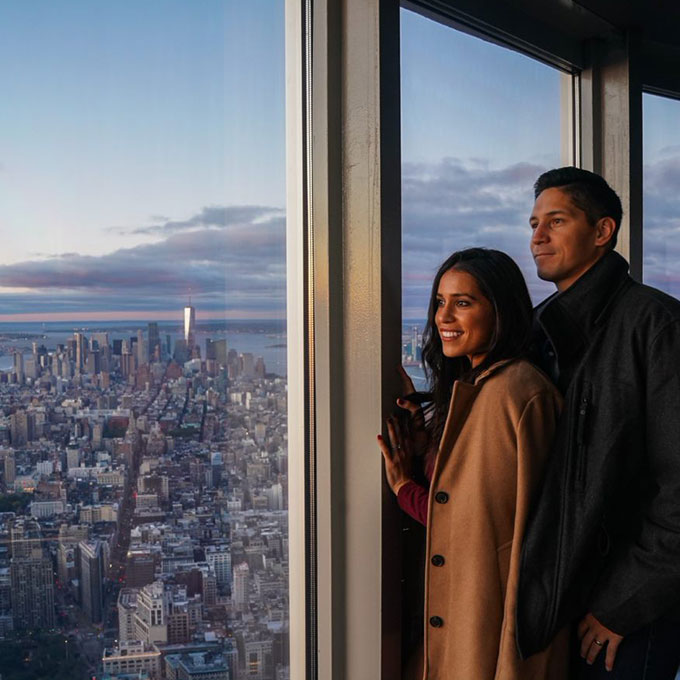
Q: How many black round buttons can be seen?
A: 3